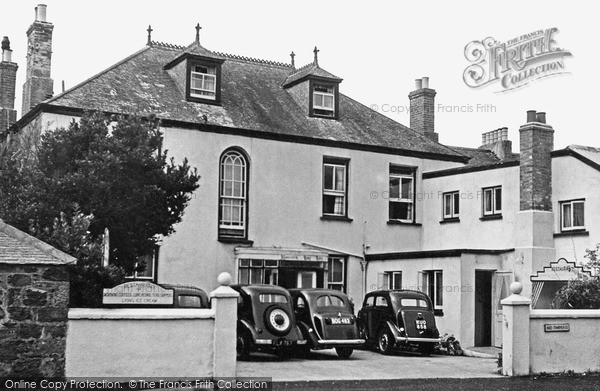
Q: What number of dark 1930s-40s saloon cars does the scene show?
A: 4